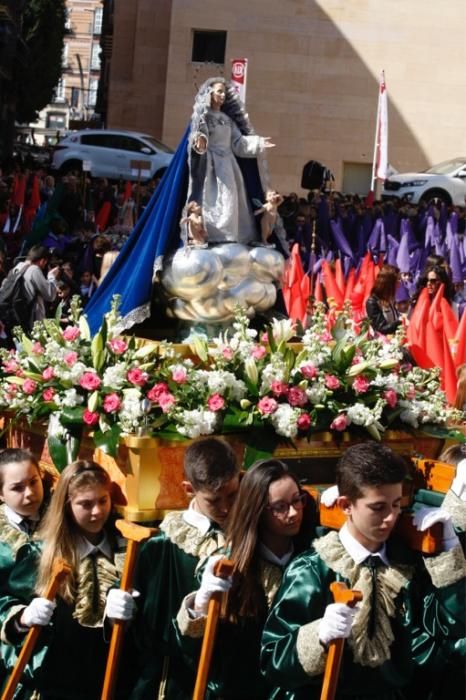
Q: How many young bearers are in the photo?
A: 5